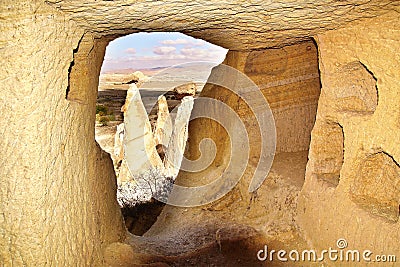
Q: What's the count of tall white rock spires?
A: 3